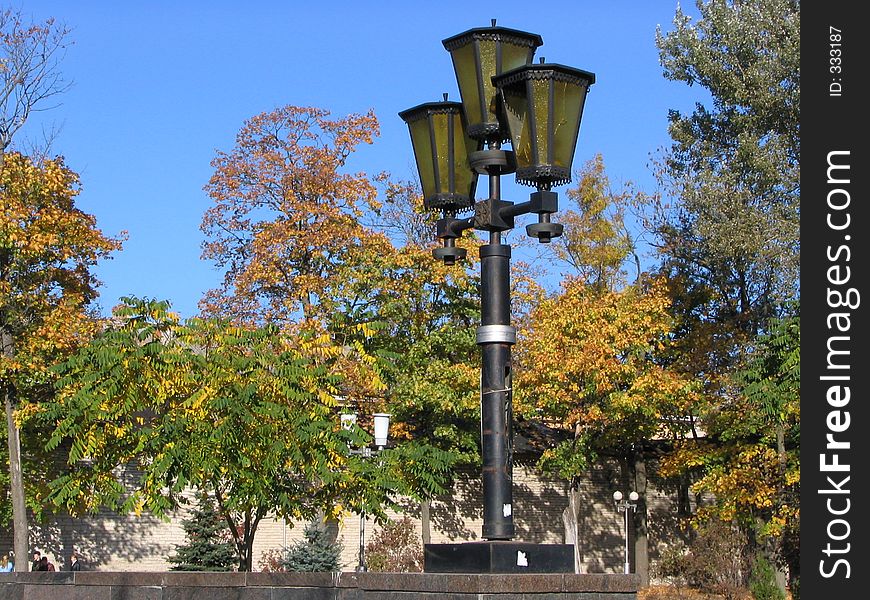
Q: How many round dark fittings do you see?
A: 3